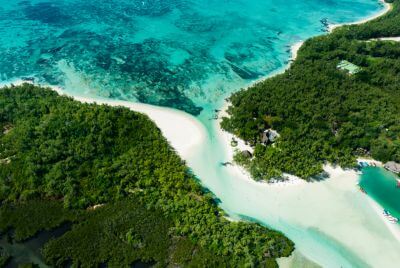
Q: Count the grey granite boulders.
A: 0